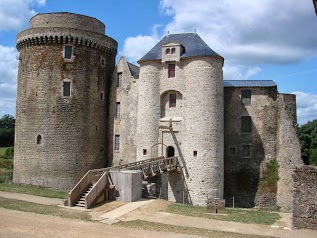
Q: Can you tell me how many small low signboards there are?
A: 1